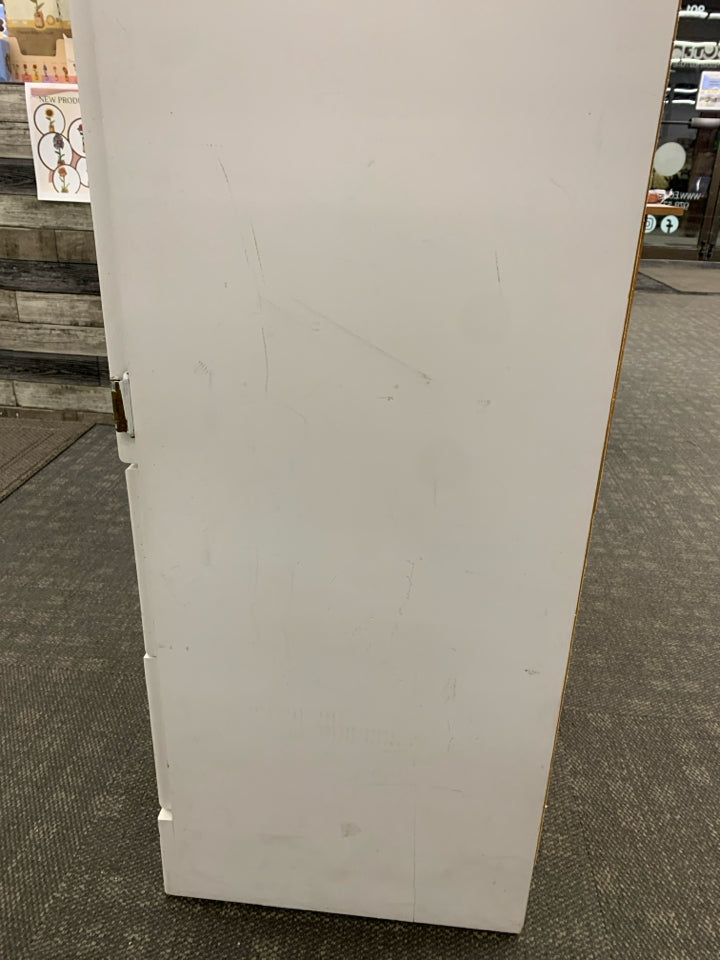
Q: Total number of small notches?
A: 3